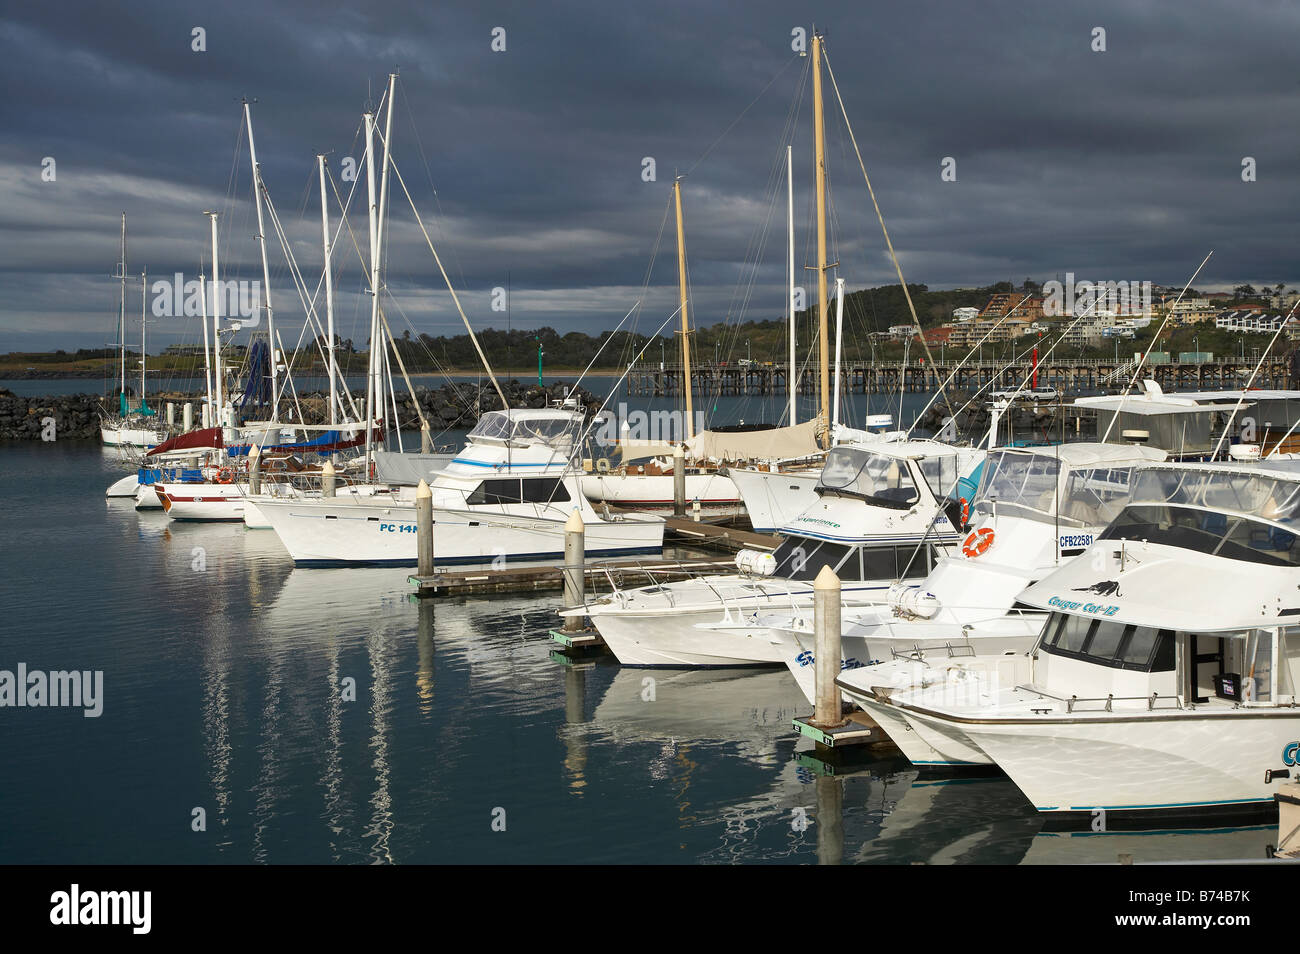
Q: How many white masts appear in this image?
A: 10